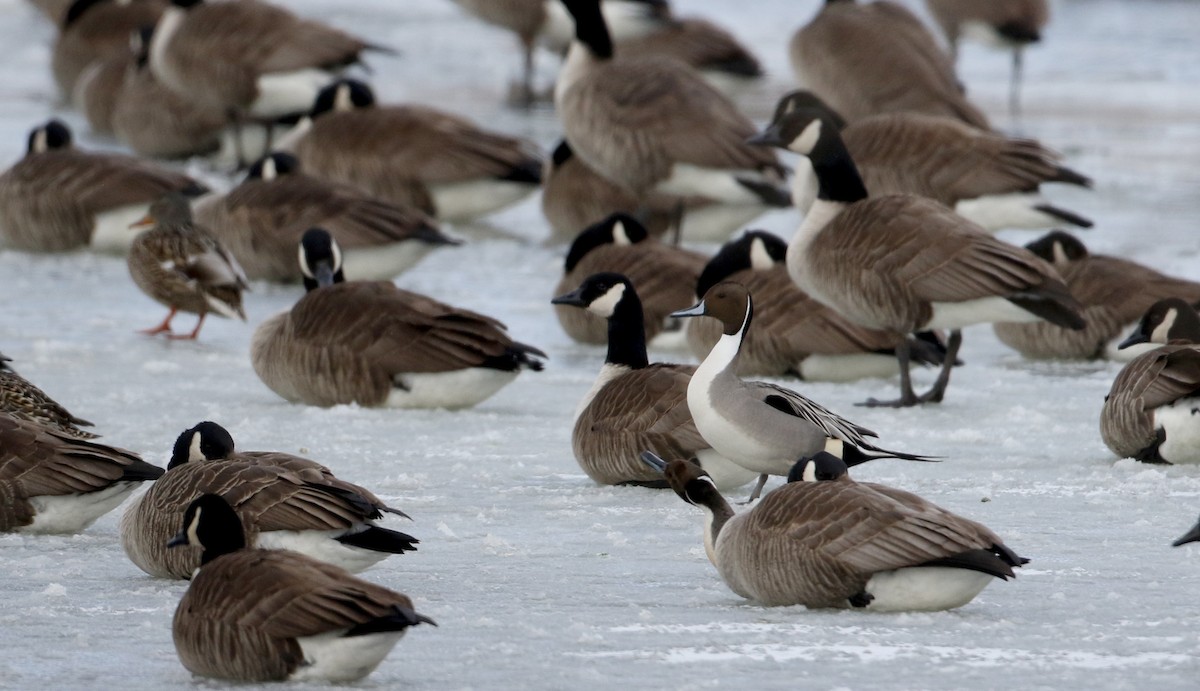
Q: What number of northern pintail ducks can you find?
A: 2